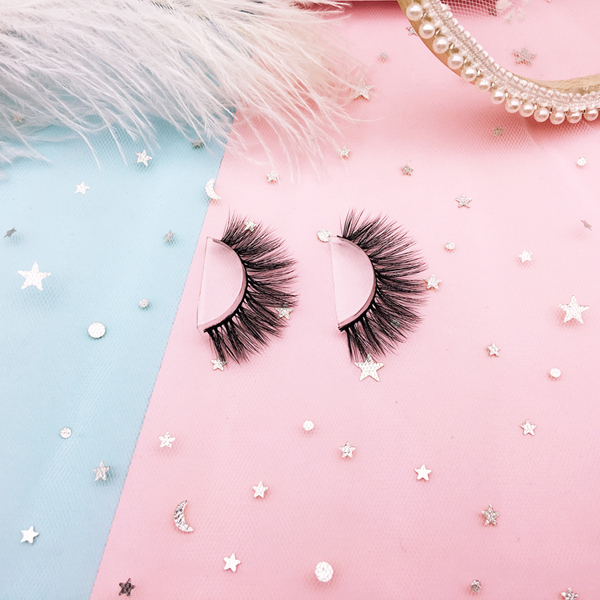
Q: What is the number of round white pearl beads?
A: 13